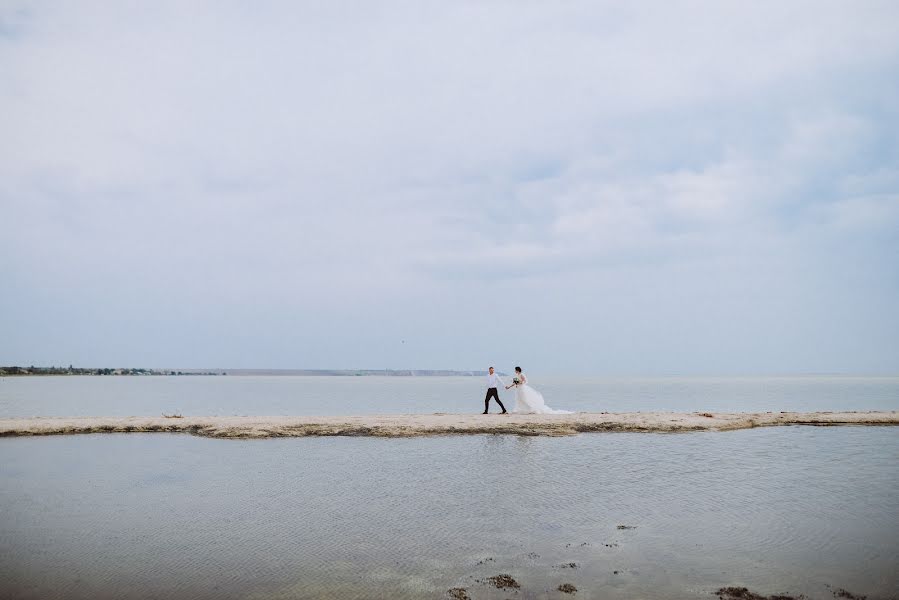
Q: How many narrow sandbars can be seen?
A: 1